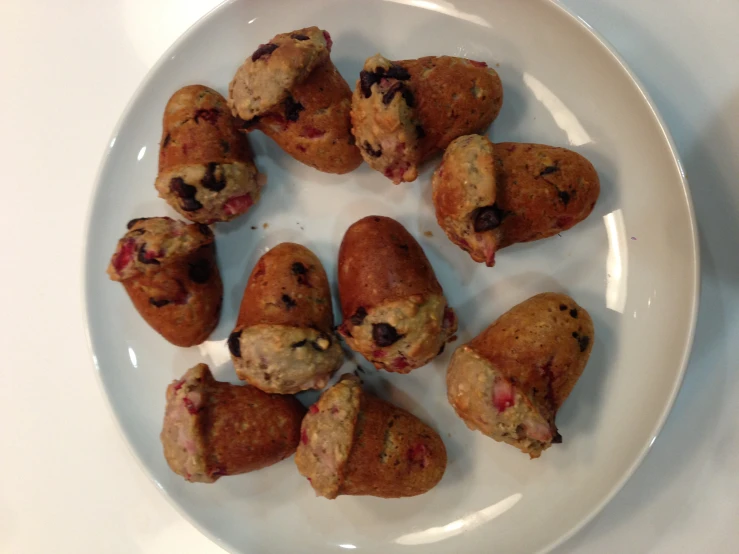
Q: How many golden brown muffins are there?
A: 10